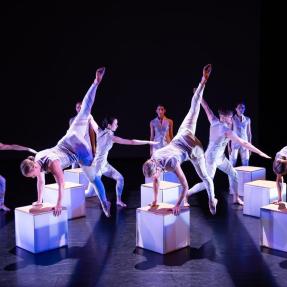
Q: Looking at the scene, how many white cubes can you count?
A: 9